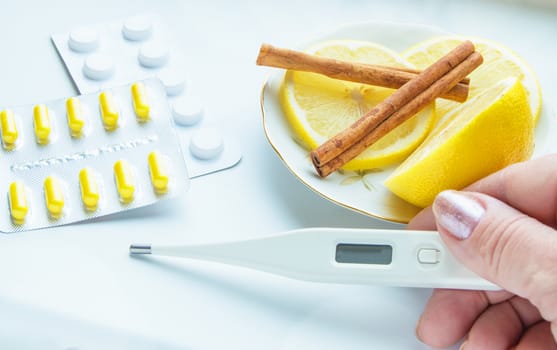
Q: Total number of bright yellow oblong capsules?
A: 10